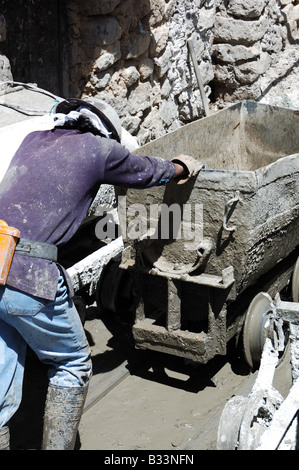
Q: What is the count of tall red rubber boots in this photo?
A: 0